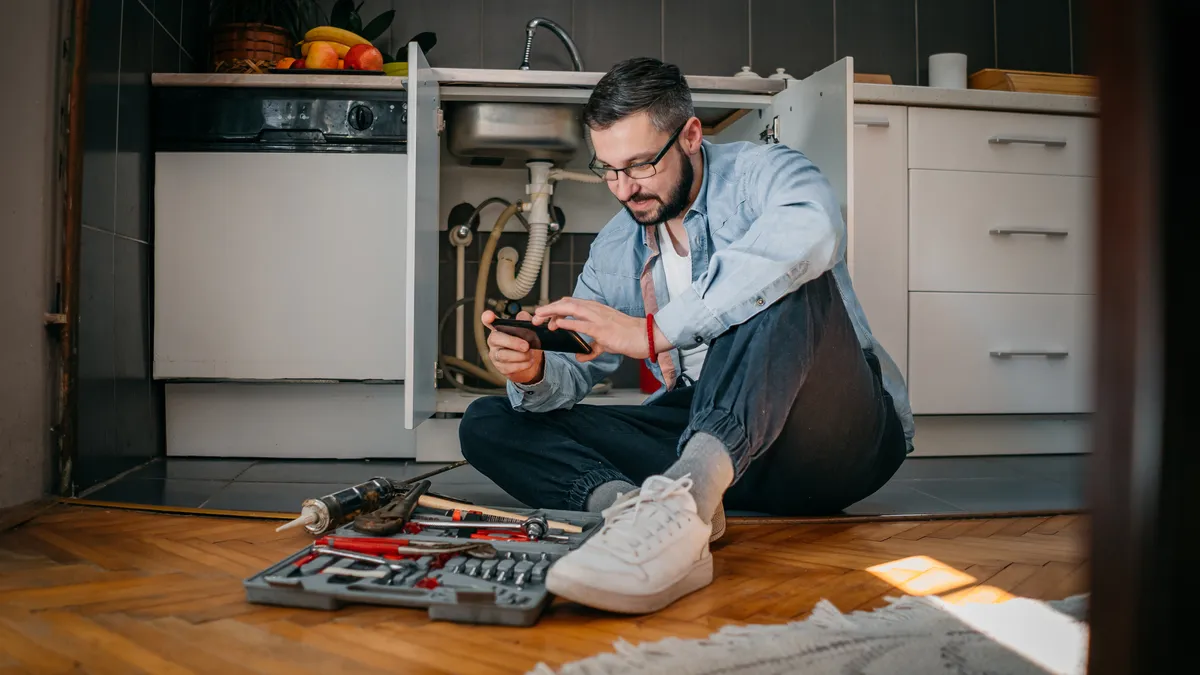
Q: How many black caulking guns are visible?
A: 1